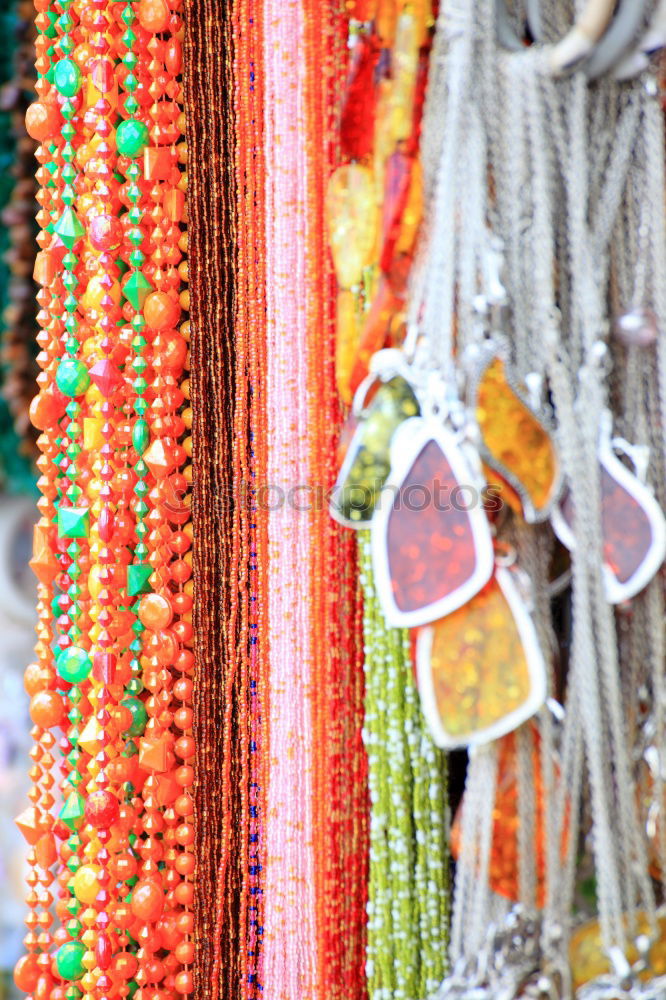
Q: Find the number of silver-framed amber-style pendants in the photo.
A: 5